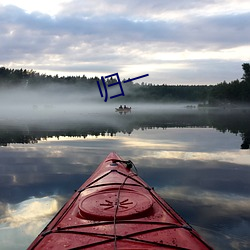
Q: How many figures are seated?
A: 2